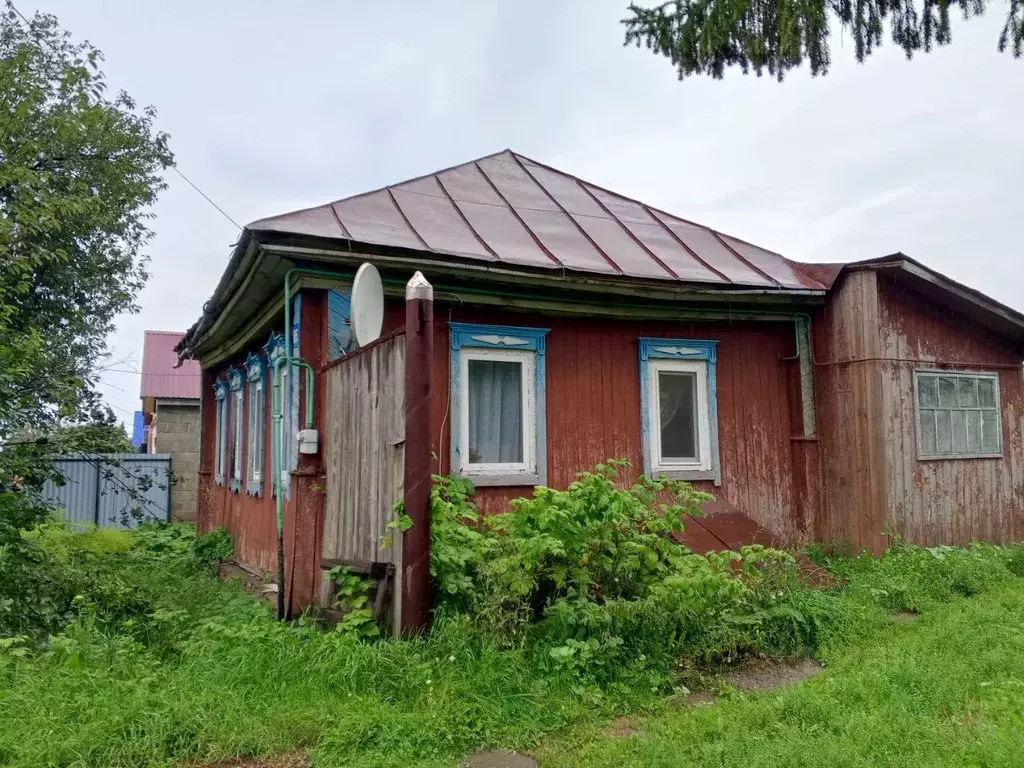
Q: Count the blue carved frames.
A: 6